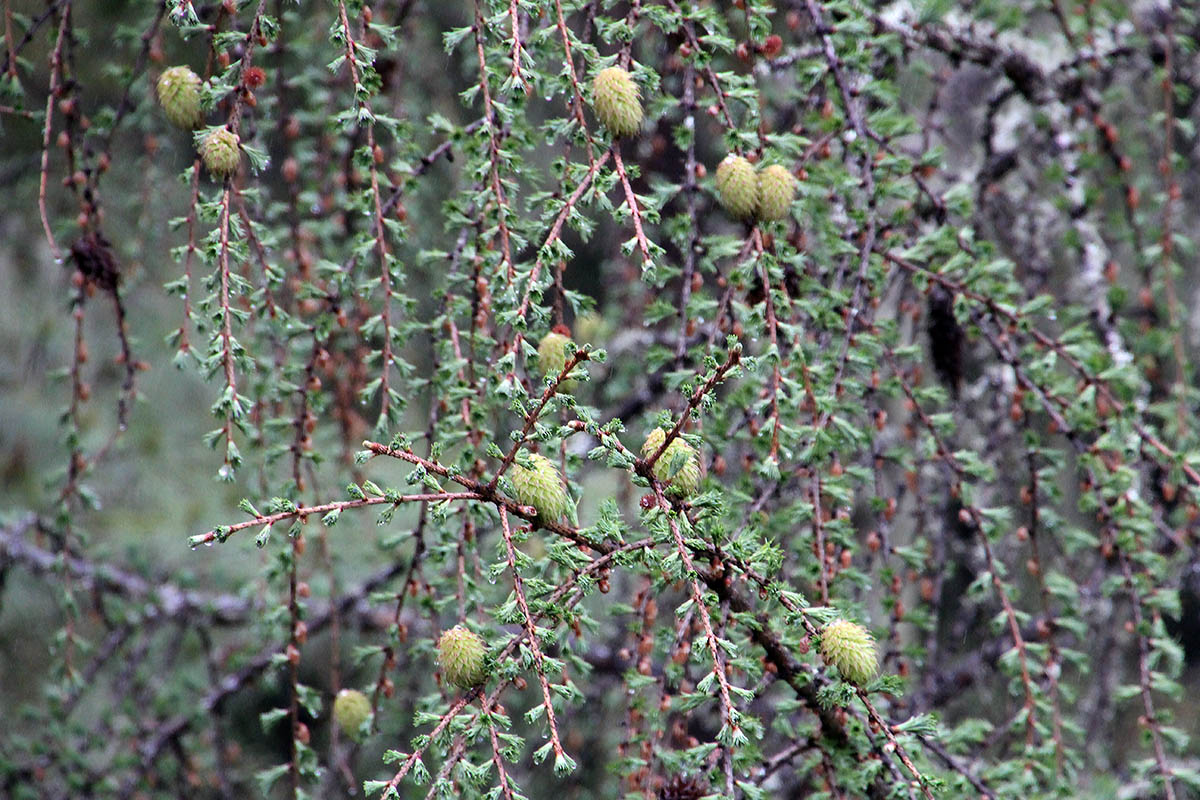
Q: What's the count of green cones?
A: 11